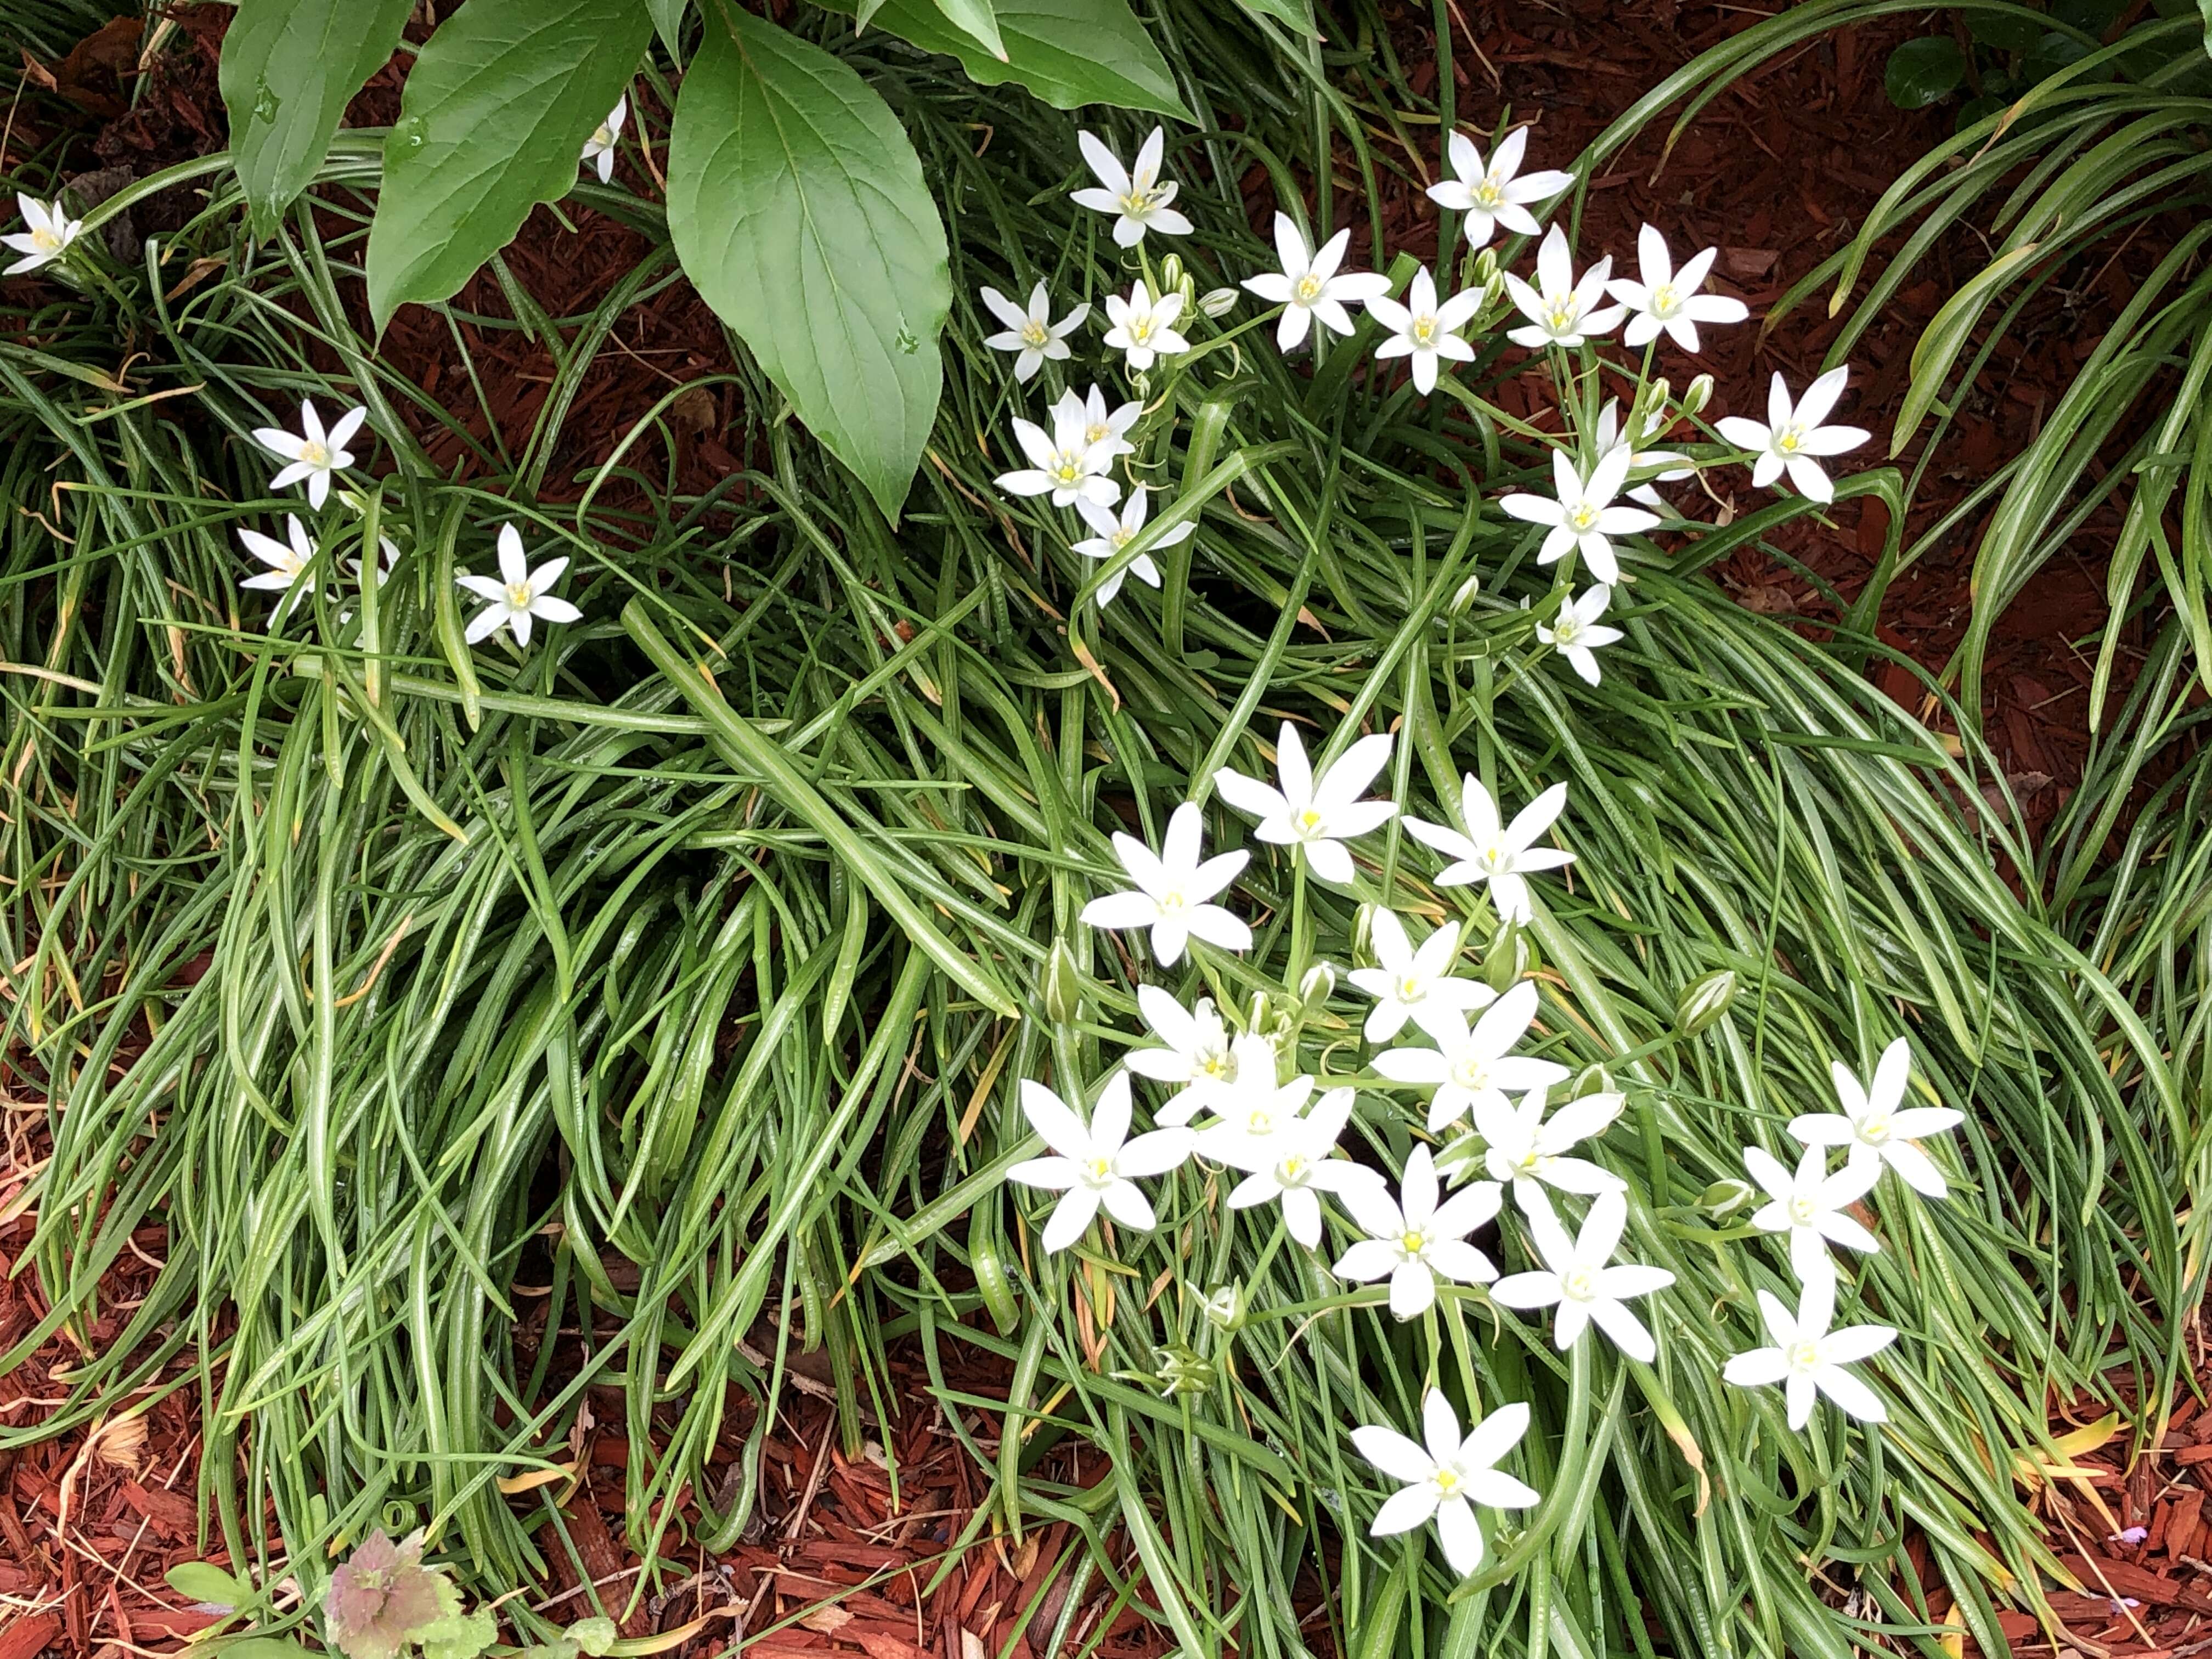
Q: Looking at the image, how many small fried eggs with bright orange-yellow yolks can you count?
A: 0